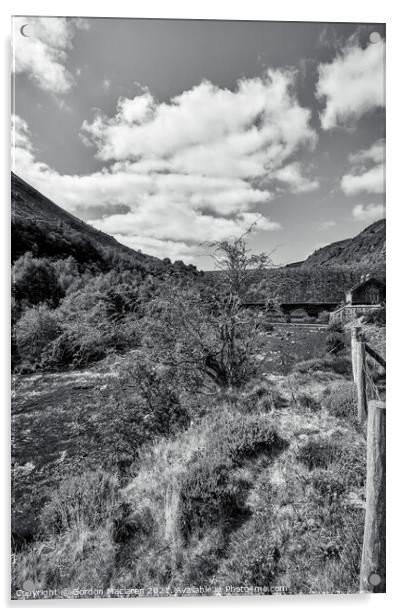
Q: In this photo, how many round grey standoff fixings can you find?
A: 4